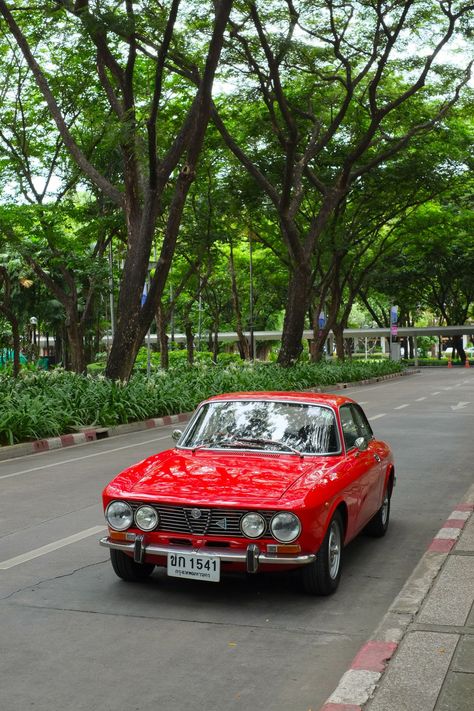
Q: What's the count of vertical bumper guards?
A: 2